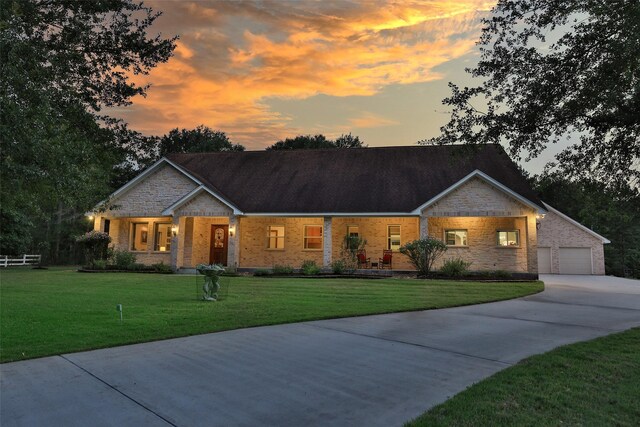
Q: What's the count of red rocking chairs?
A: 2